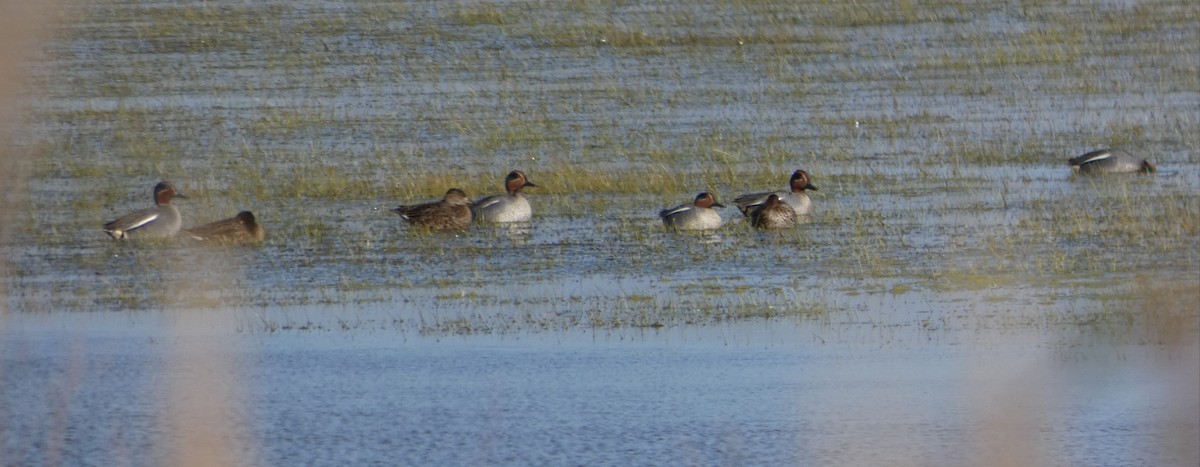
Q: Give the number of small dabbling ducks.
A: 8